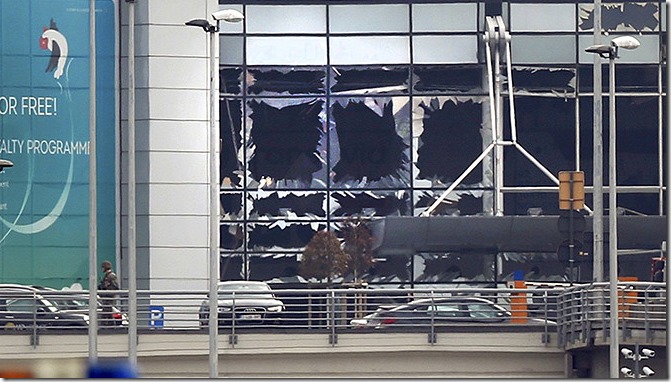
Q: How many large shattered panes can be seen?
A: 3